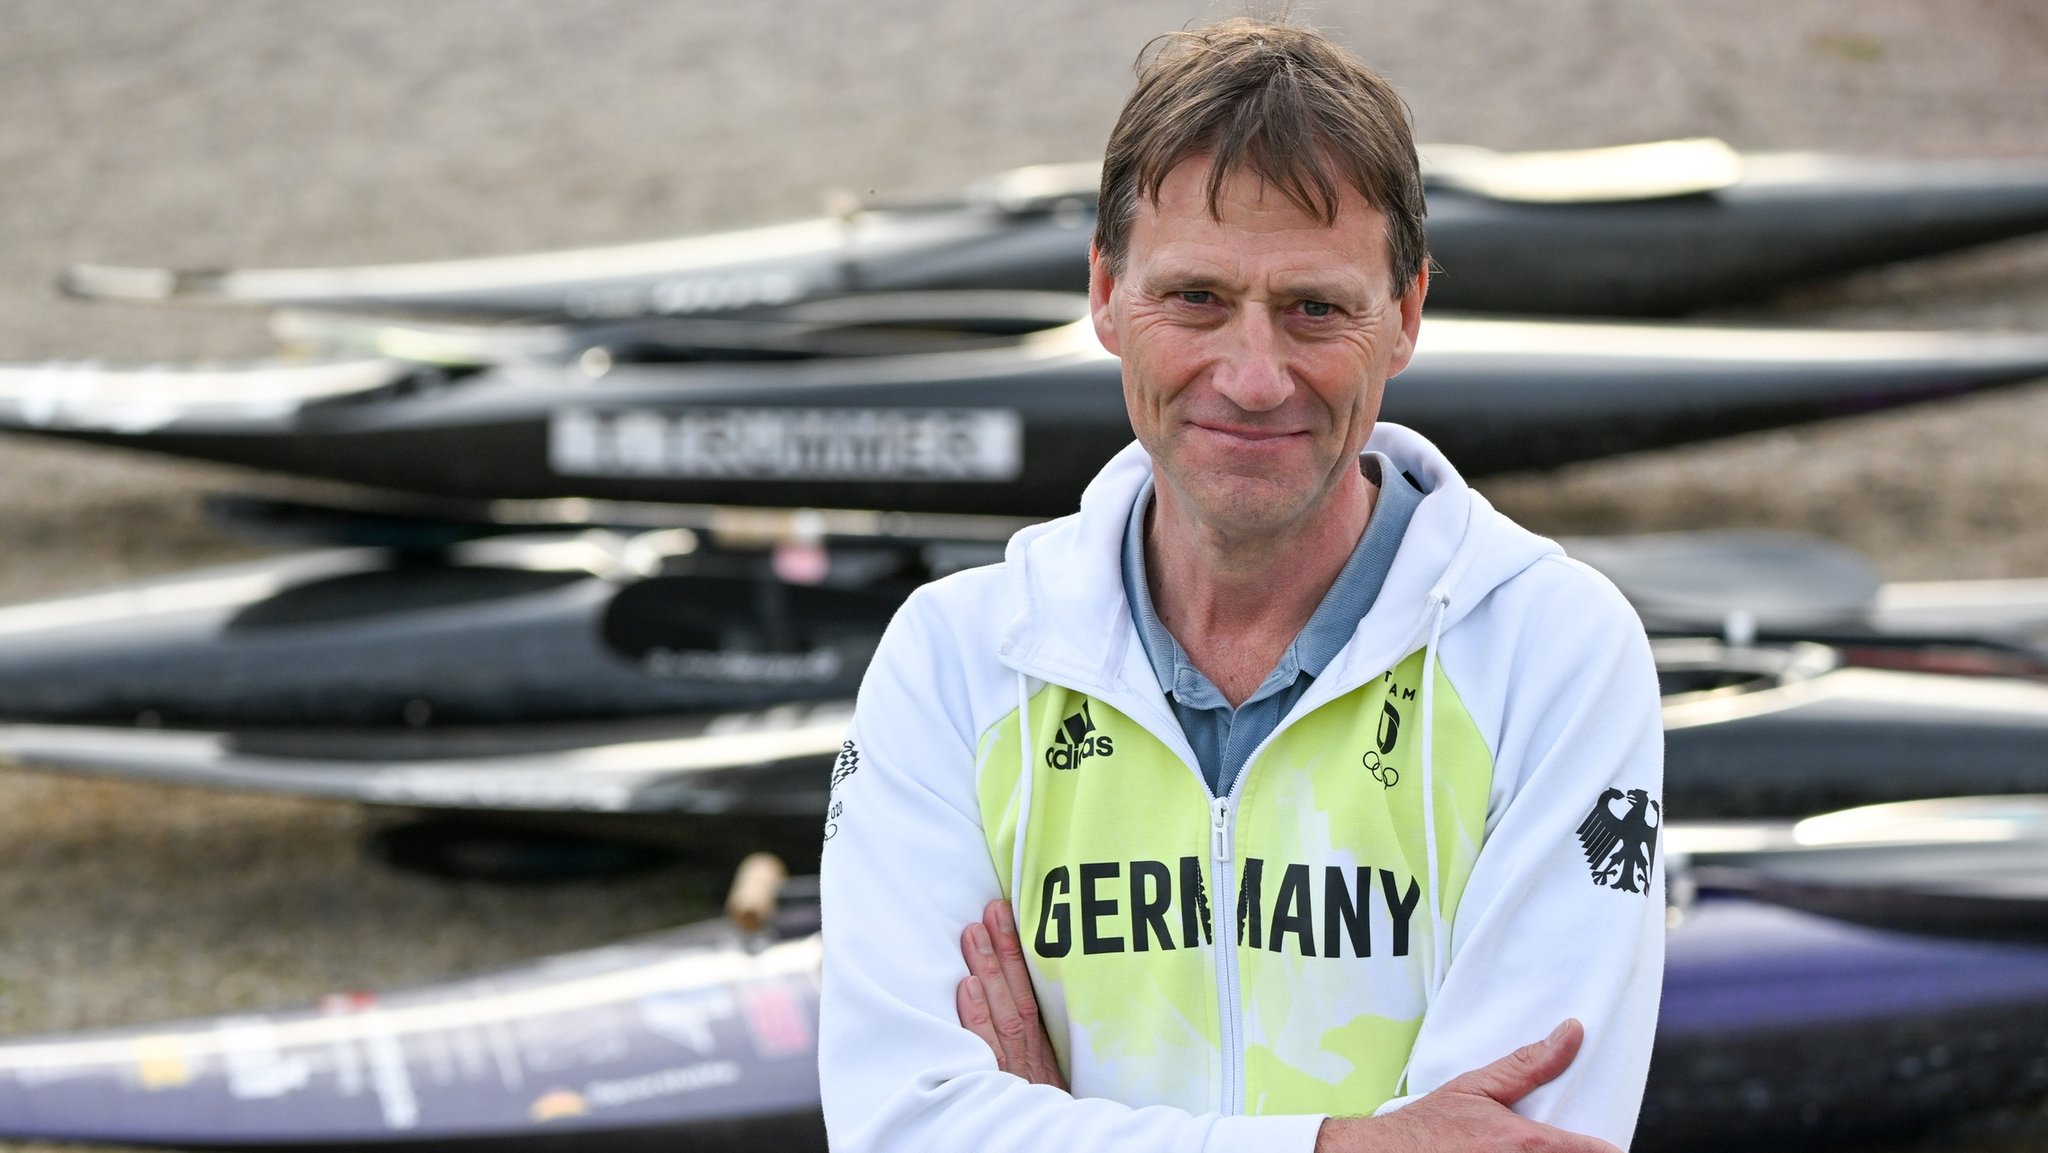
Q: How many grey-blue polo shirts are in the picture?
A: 1